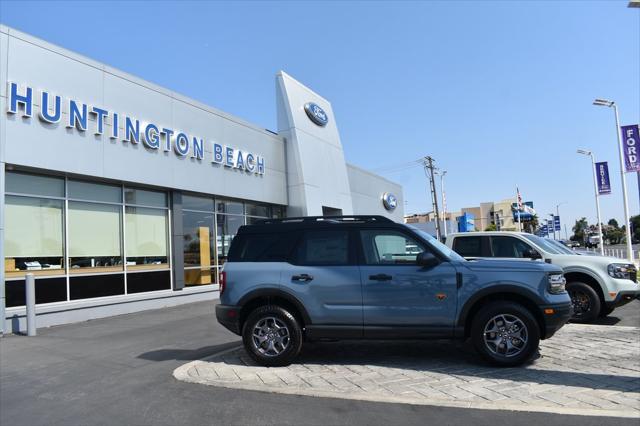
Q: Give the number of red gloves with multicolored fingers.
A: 0